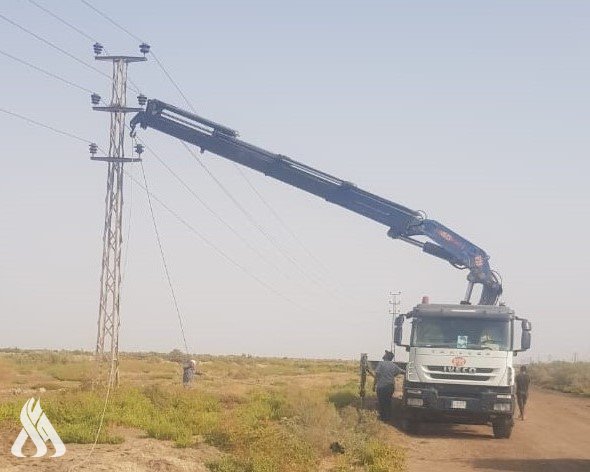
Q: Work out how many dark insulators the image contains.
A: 6